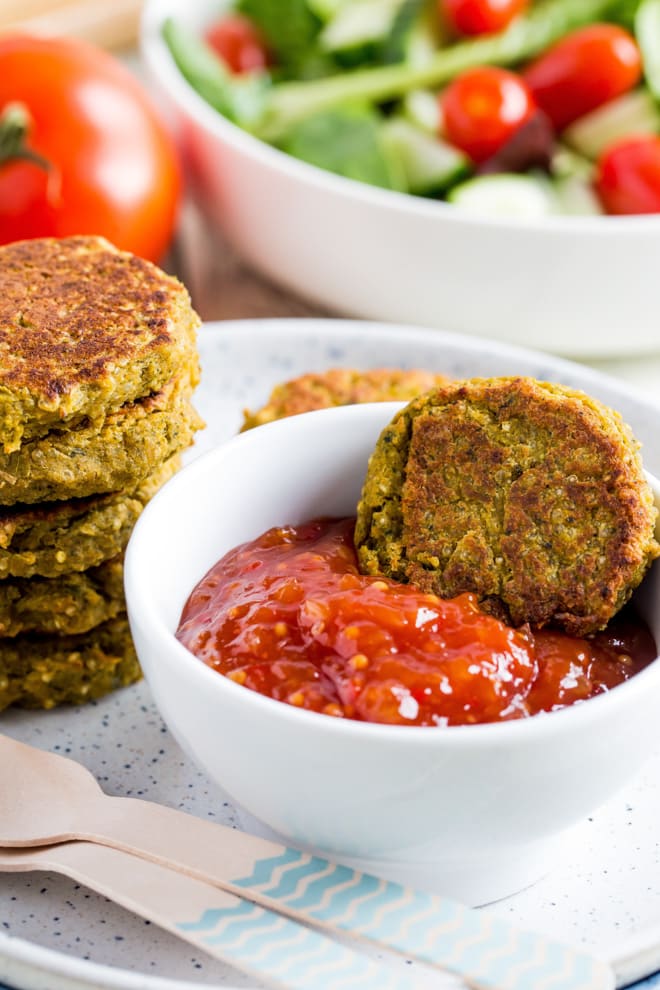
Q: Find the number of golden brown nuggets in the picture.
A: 7